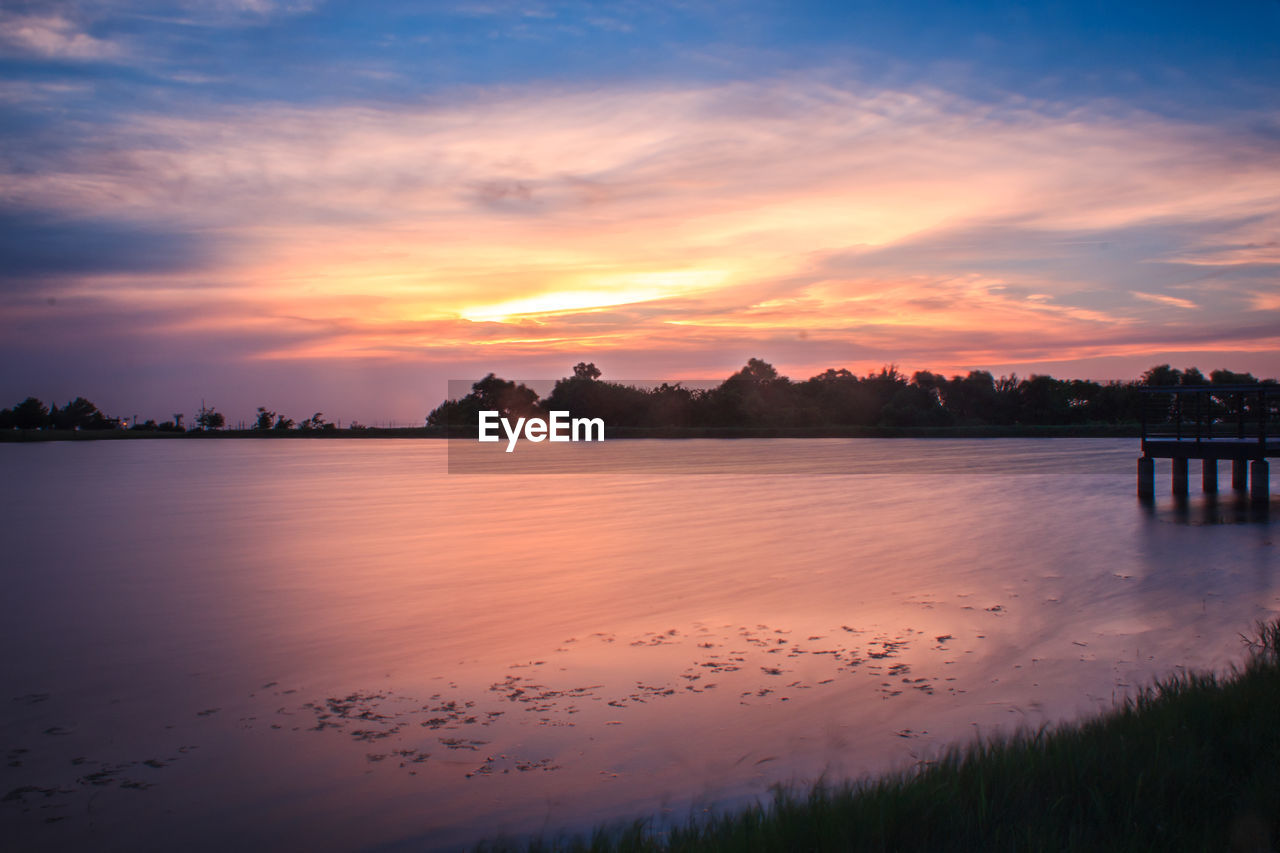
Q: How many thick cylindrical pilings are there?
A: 5